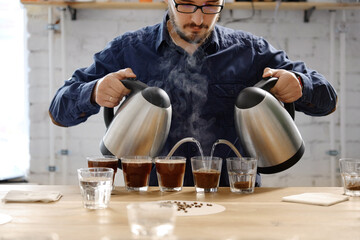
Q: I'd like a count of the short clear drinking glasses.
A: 8